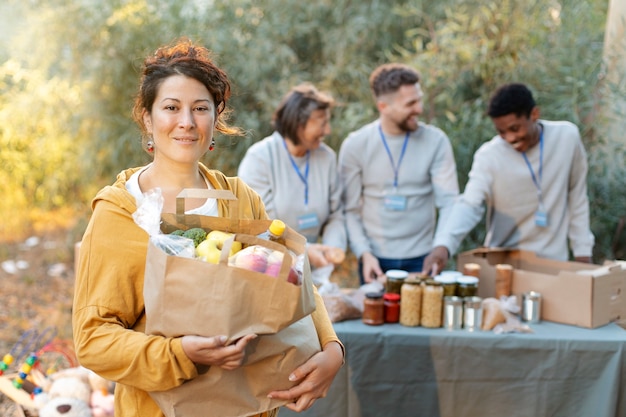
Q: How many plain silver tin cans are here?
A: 3